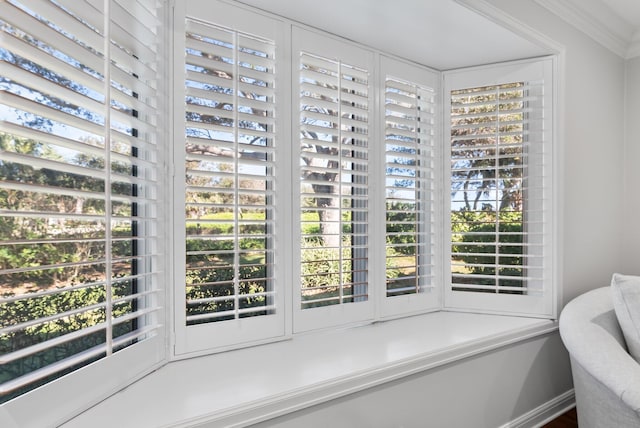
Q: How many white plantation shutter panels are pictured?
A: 5